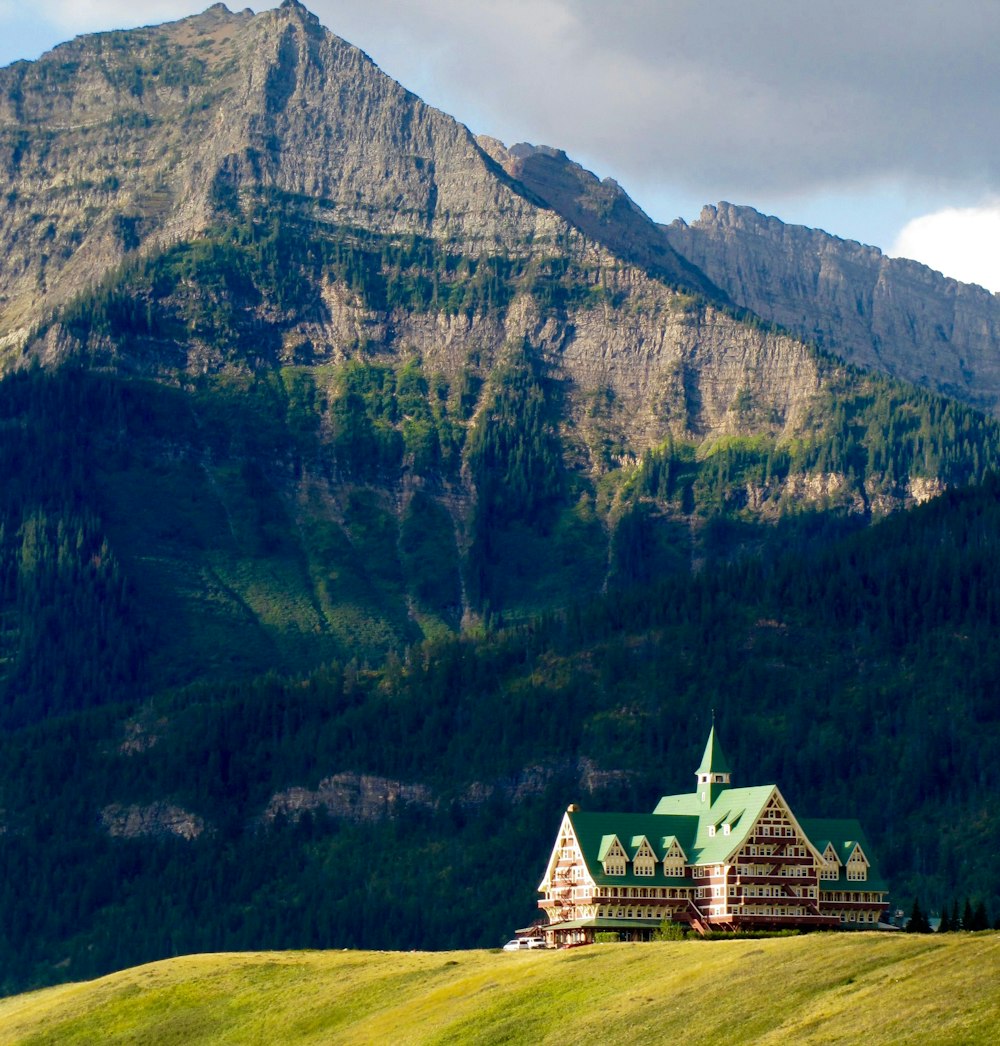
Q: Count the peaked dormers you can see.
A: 5